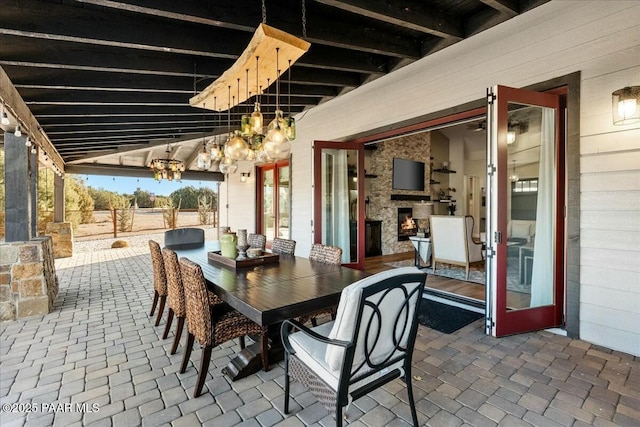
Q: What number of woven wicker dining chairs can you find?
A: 6